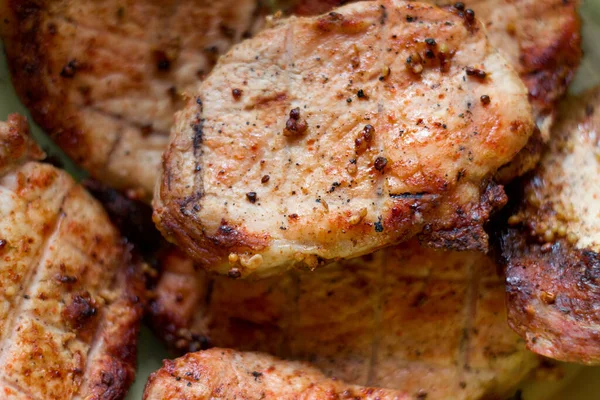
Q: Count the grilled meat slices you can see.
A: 7